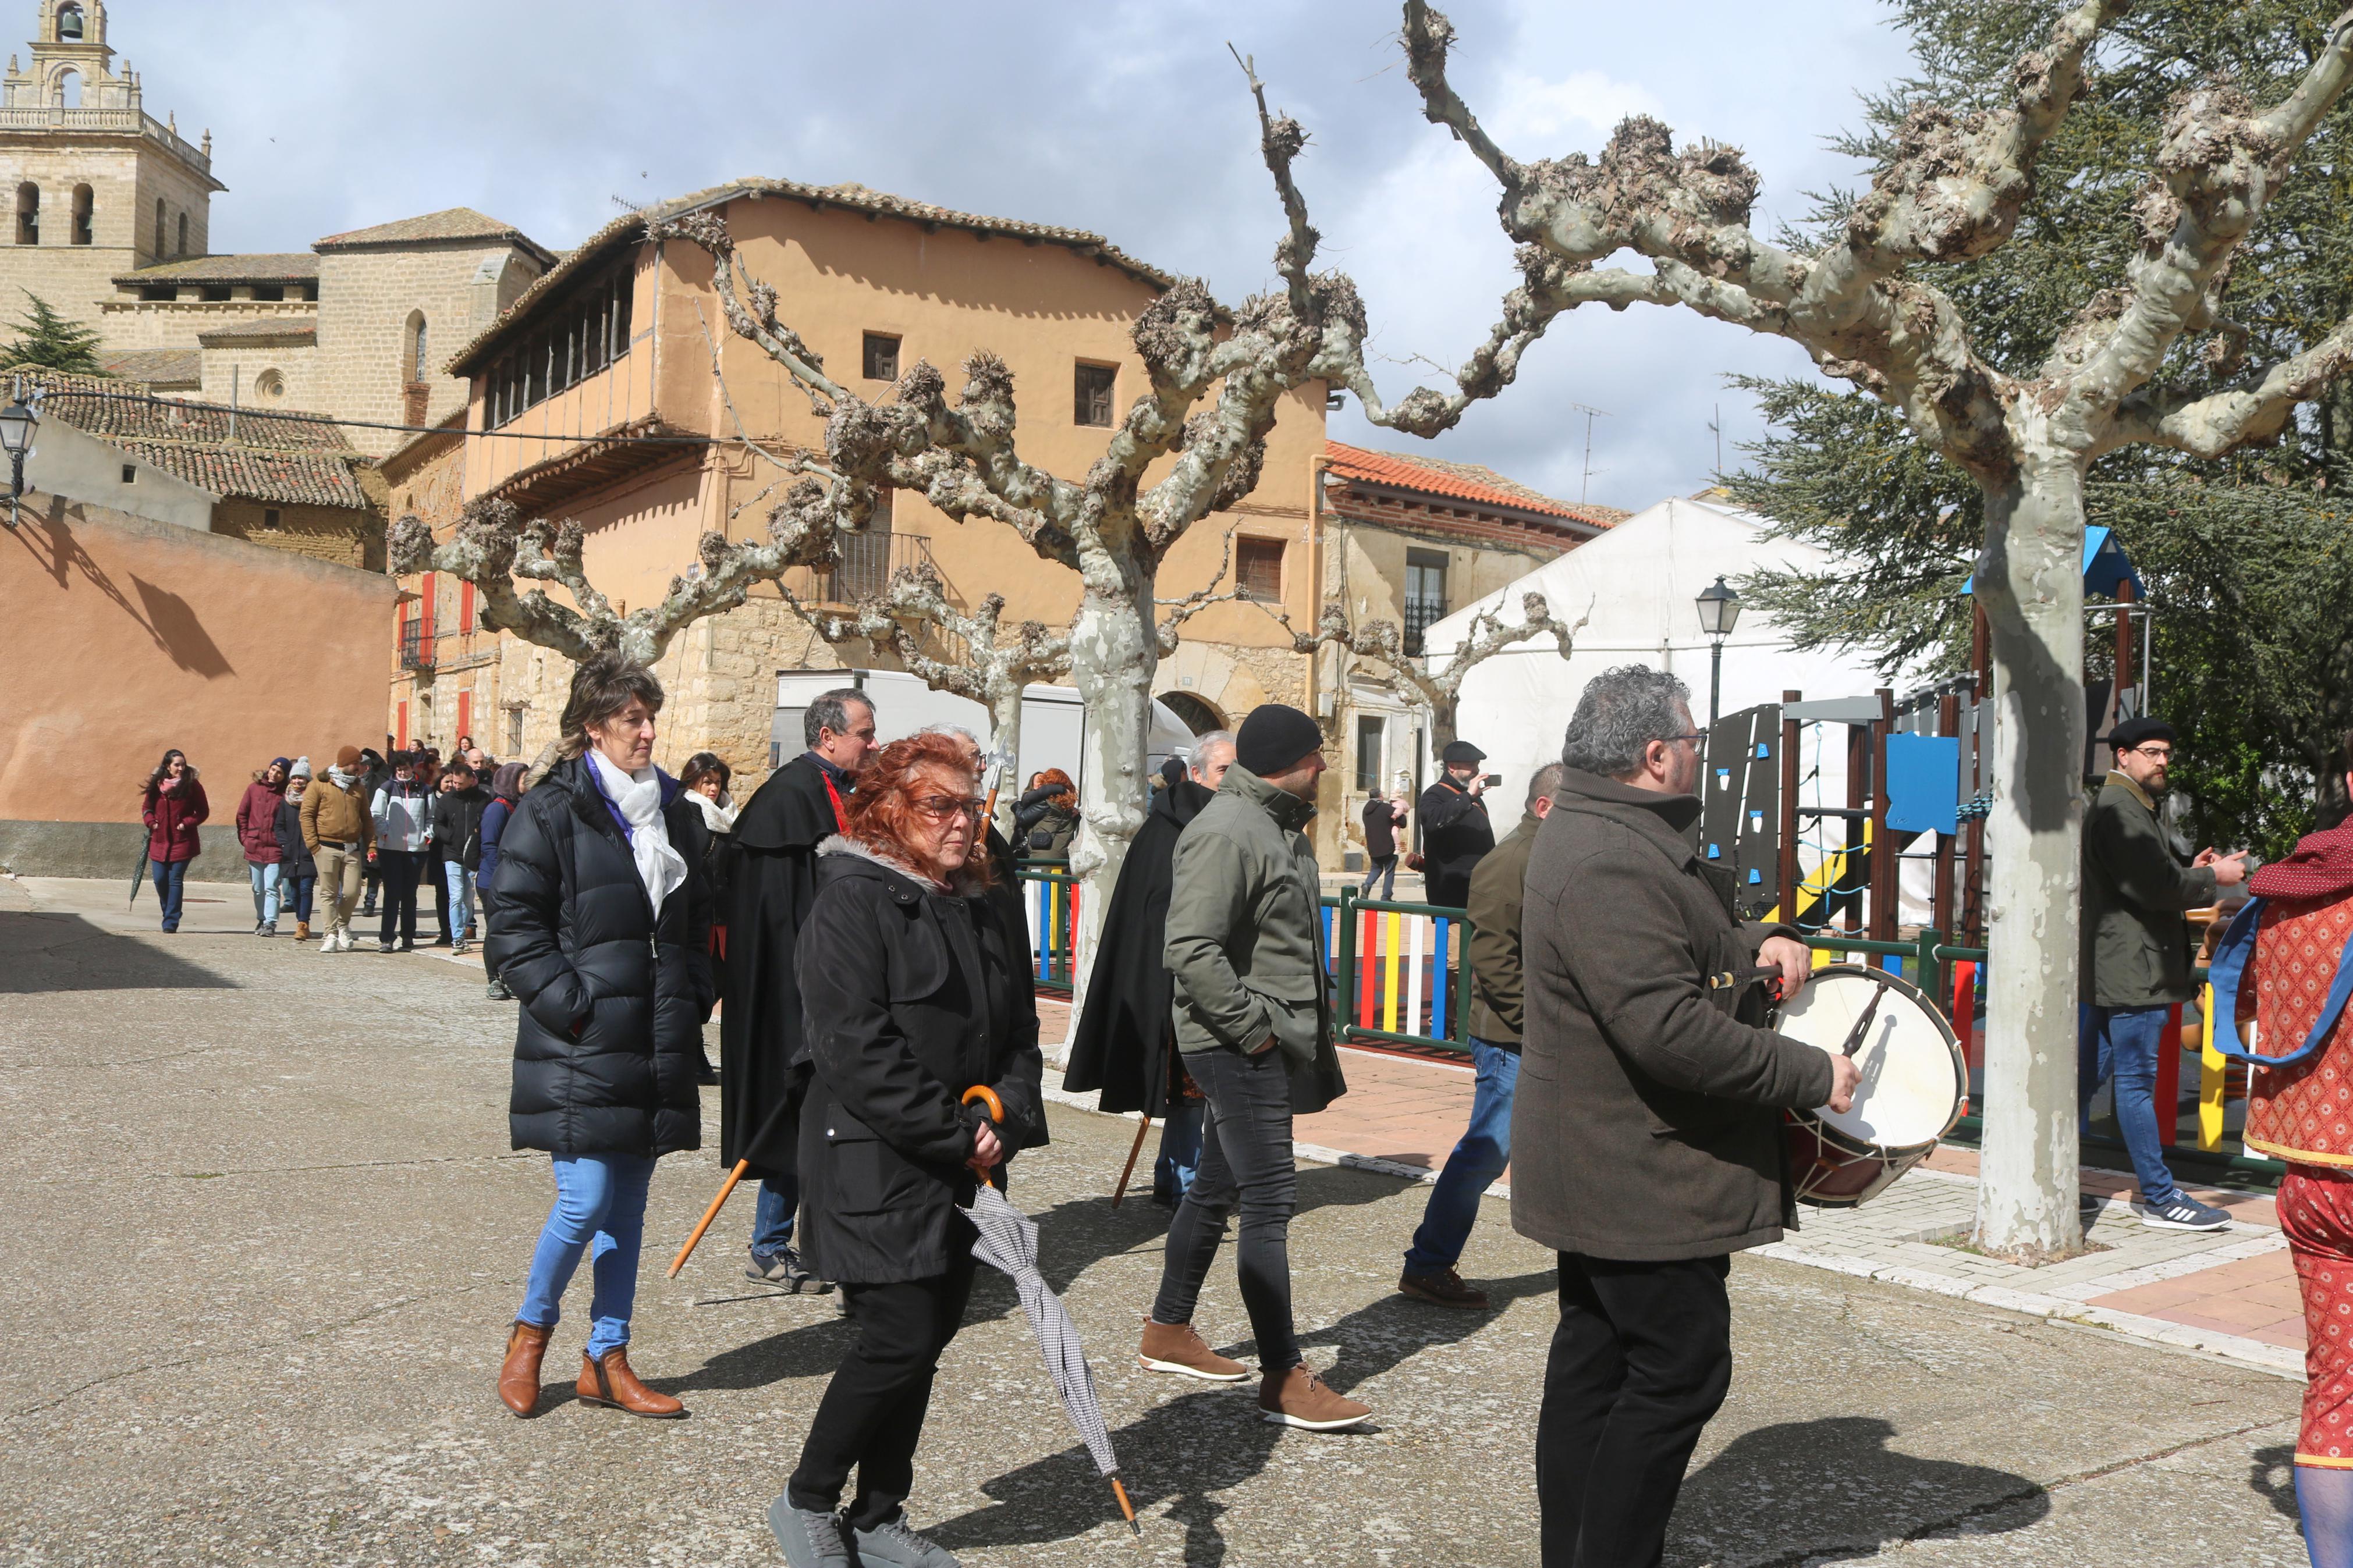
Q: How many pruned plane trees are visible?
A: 5